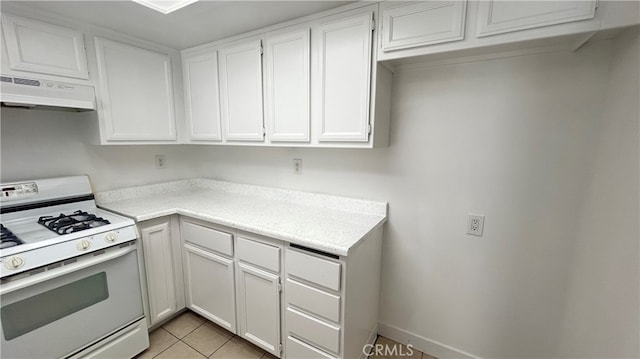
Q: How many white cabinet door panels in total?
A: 11